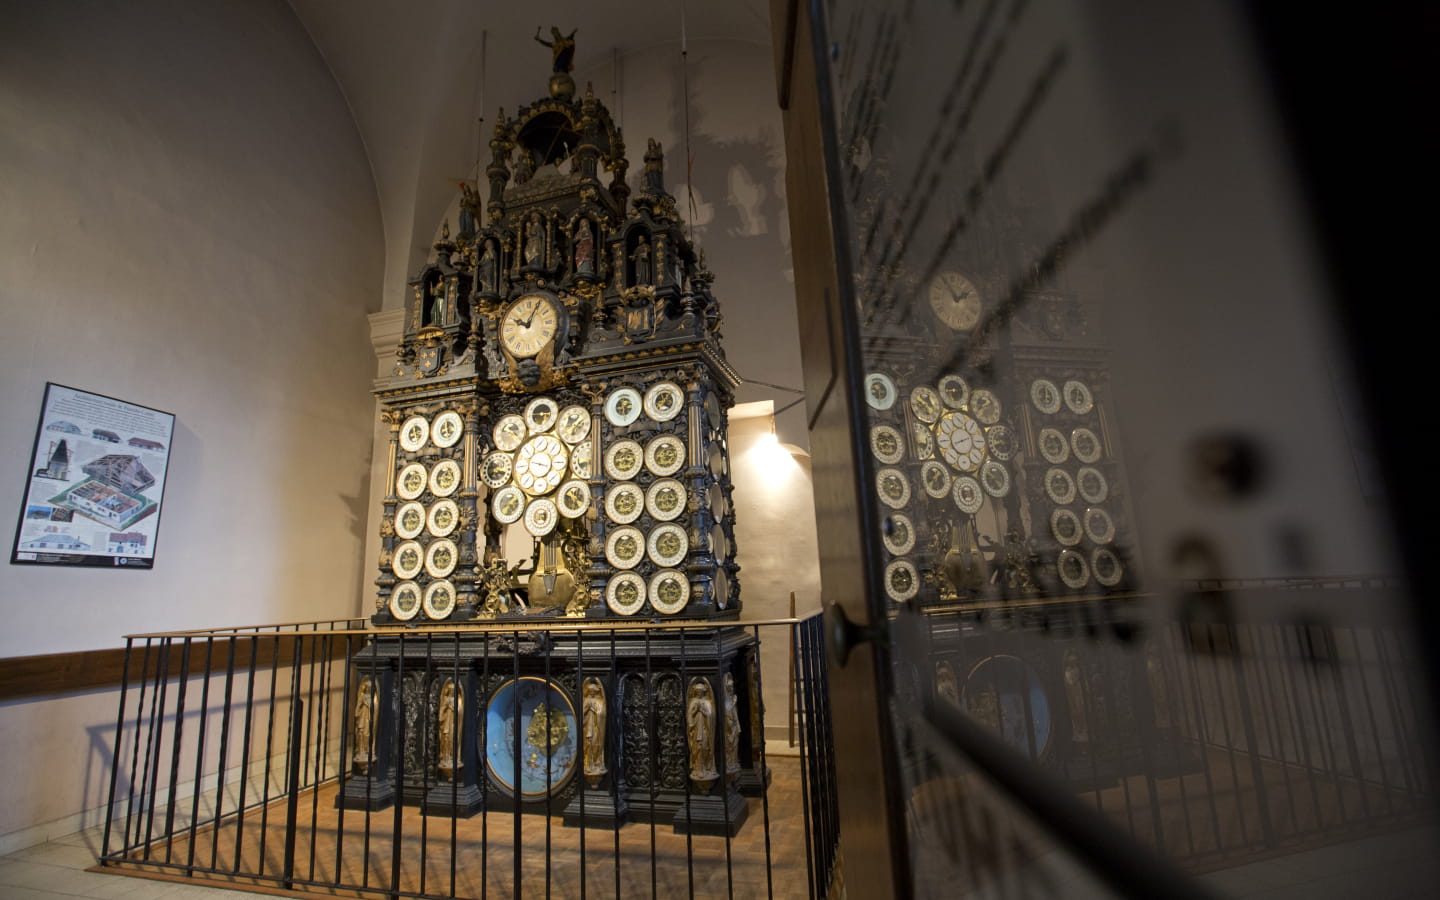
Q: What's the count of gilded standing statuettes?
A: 5